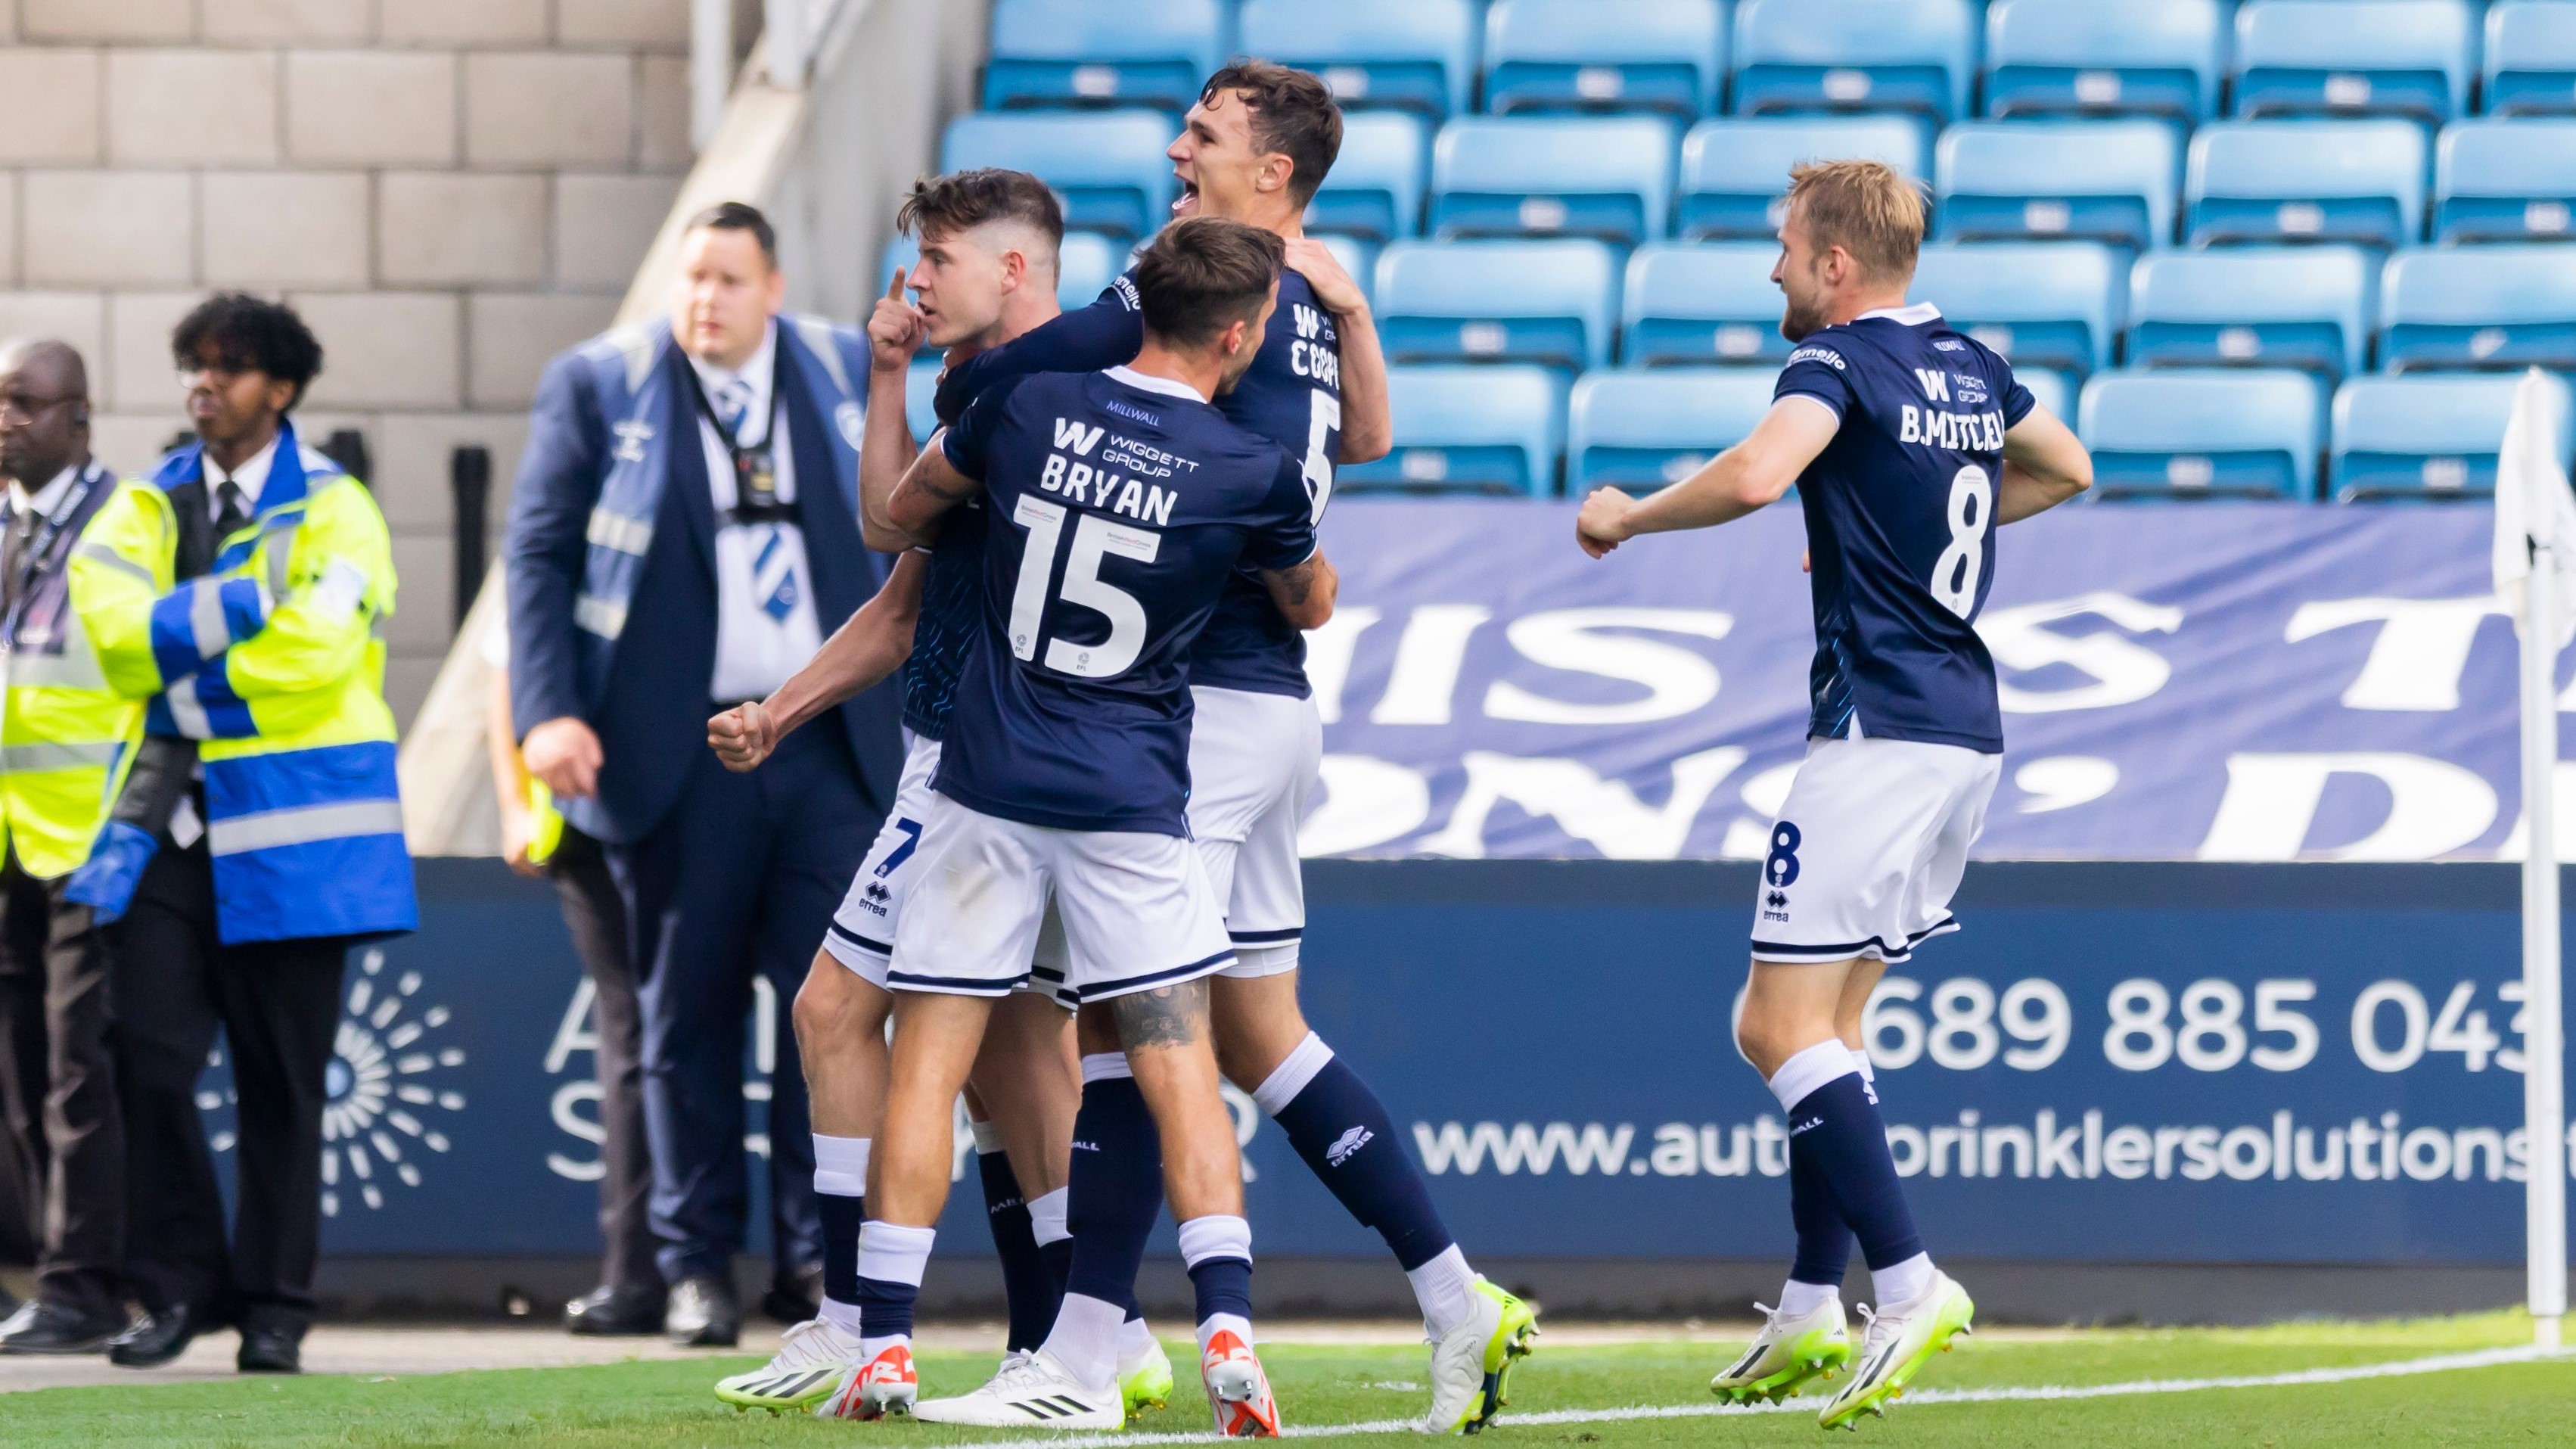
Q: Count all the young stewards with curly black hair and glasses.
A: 1